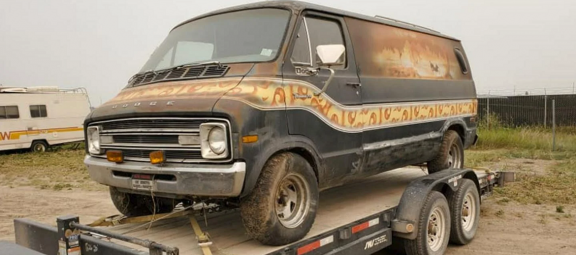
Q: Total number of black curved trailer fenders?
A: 1